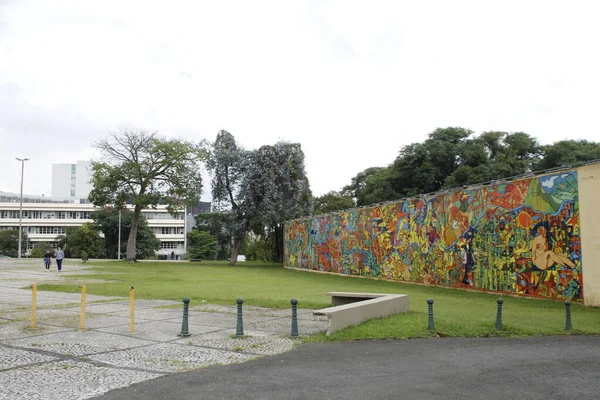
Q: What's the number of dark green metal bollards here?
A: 6